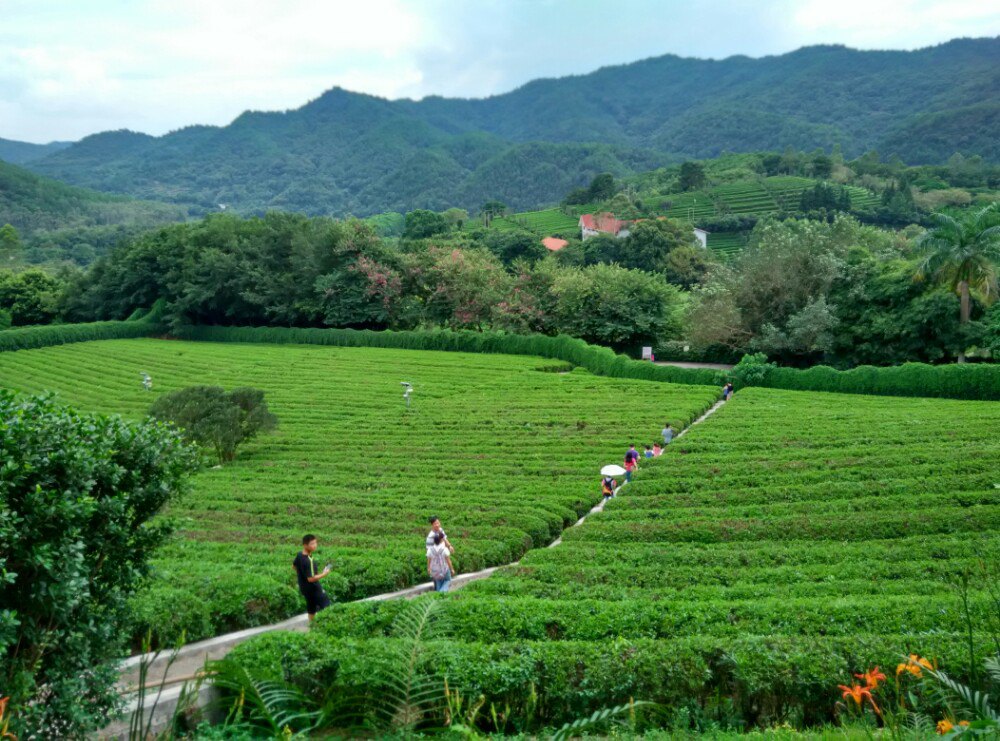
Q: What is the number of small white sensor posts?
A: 2